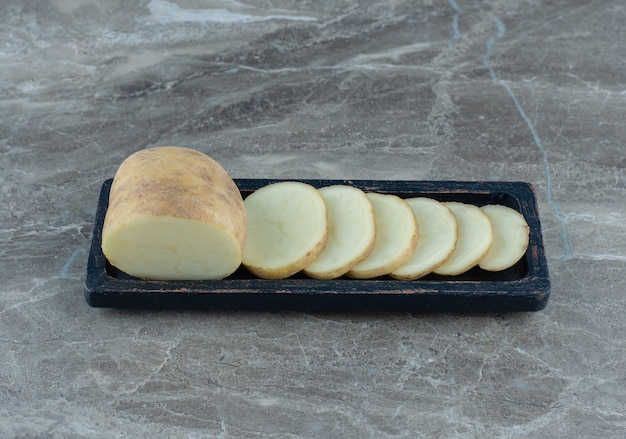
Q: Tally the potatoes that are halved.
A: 1